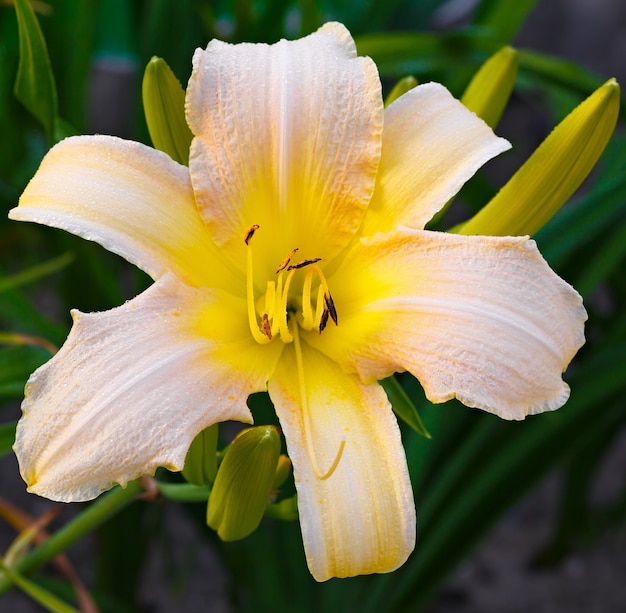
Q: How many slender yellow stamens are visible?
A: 6